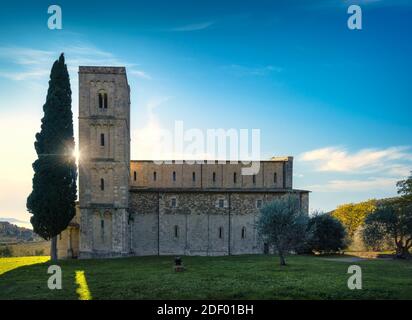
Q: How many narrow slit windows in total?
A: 14